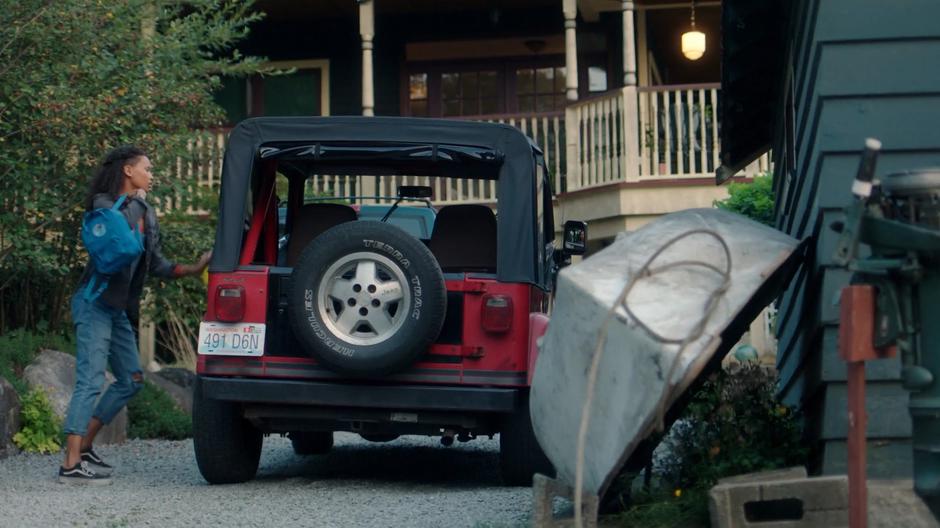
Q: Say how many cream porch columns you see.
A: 3